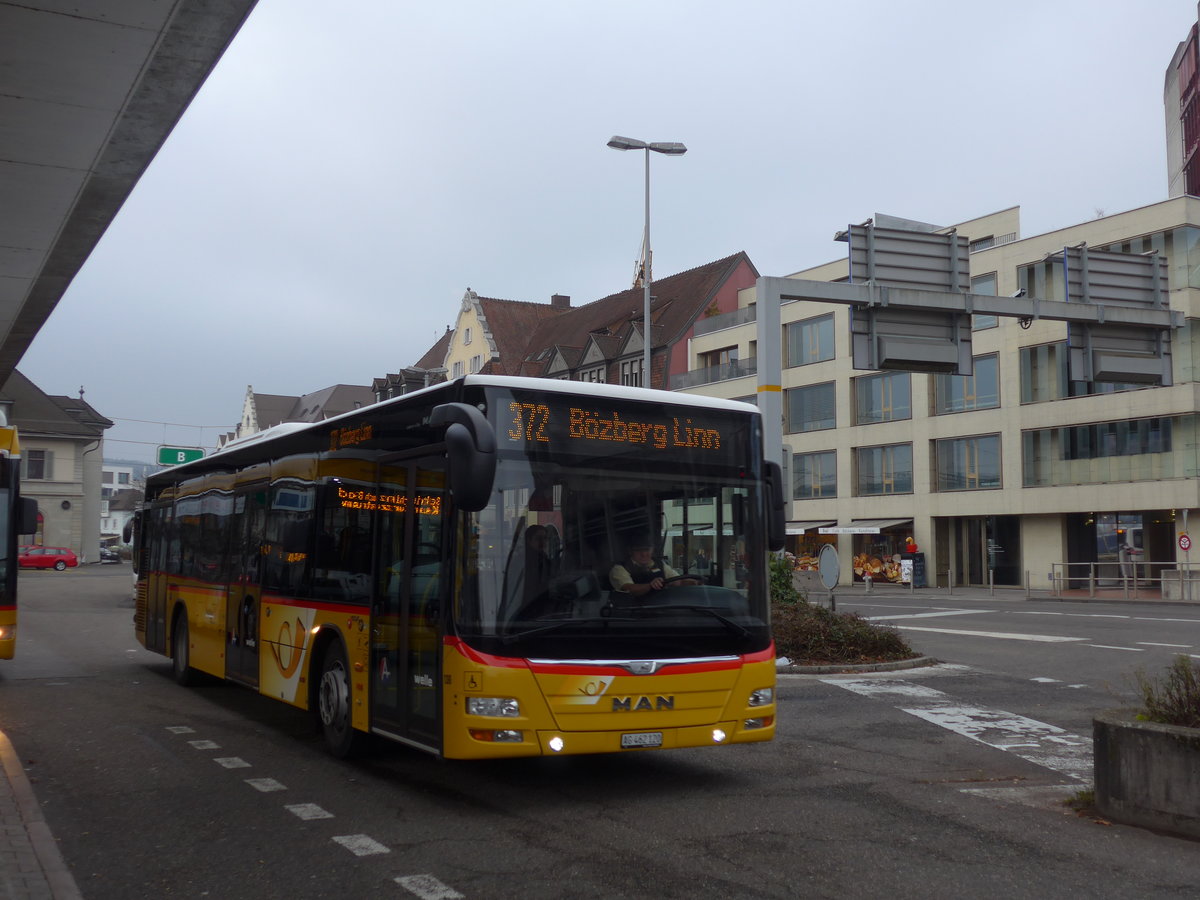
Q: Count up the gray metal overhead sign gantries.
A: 1